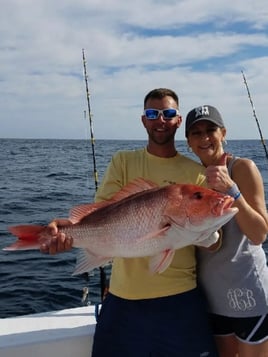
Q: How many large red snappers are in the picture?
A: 1